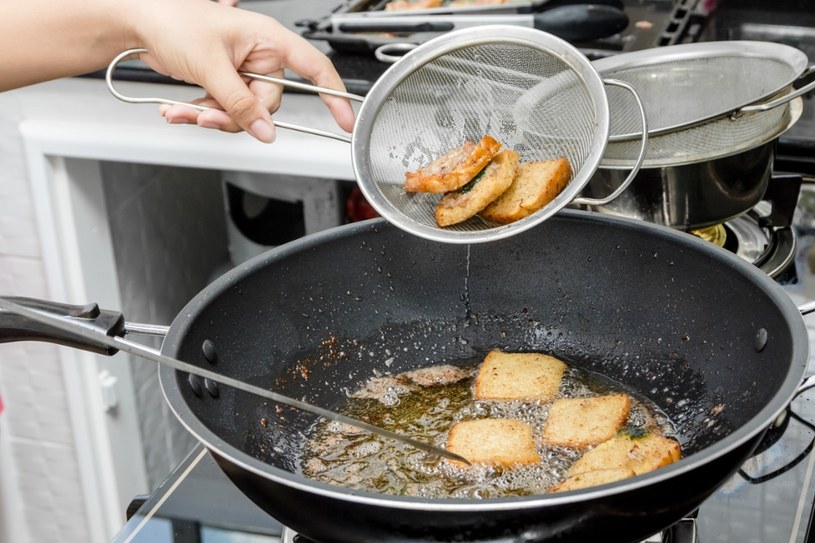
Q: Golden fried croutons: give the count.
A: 8